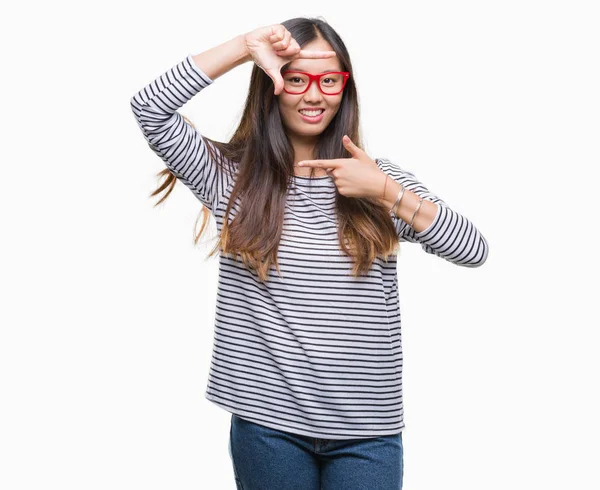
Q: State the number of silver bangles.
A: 2